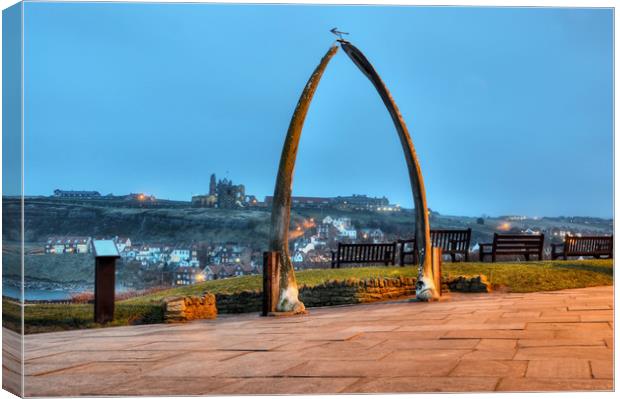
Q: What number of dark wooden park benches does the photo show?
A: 4